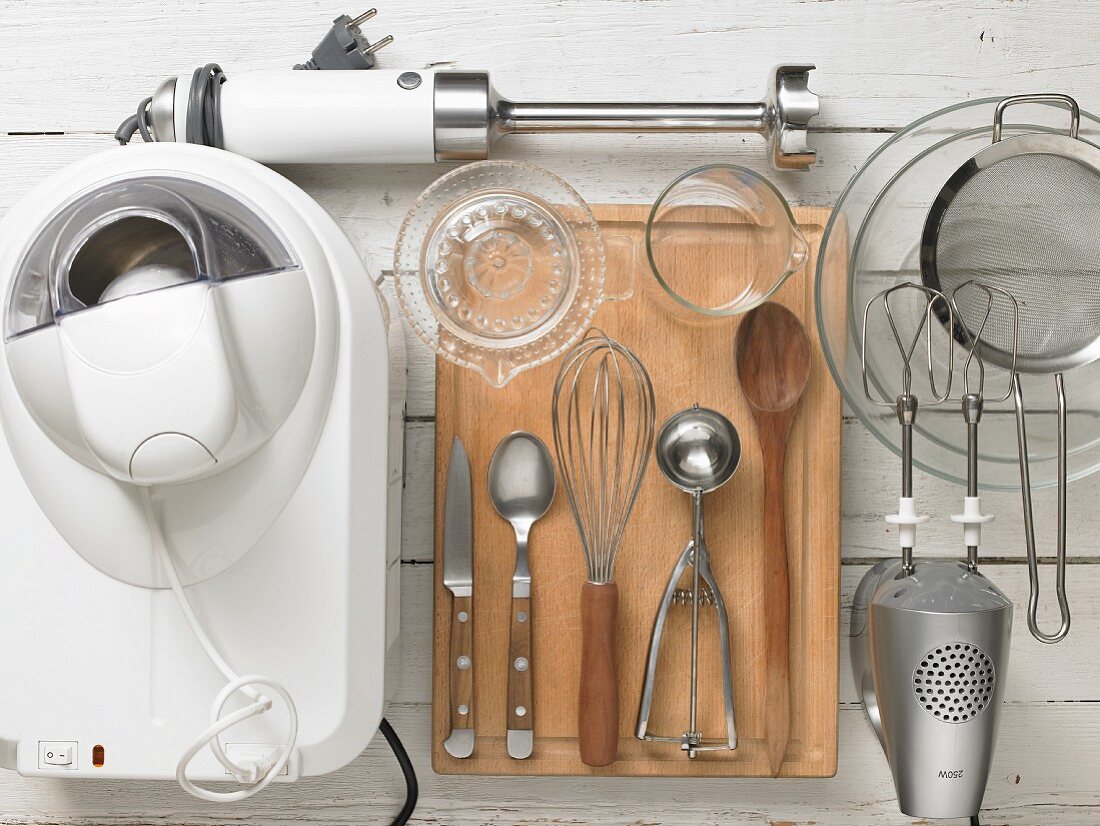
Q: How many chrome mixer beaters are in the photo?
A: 2